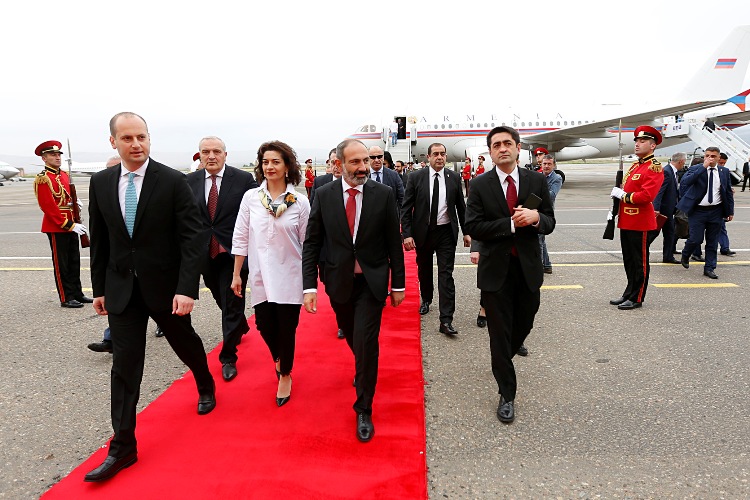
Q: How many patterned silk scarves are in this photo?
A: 1